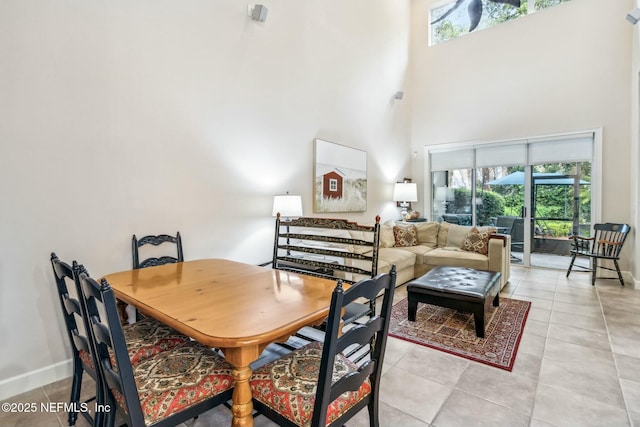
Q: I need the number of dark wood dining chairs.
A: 4